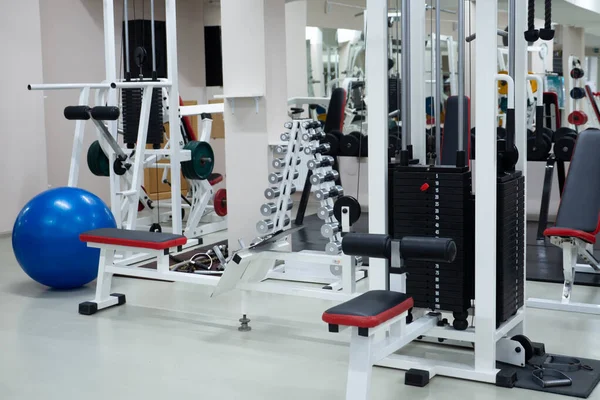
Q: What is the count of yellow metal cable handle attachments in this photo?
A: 0